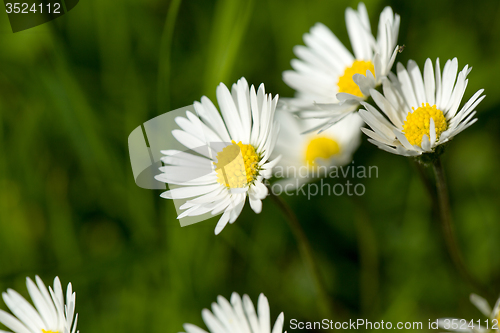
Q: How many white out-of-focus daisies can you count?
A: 1